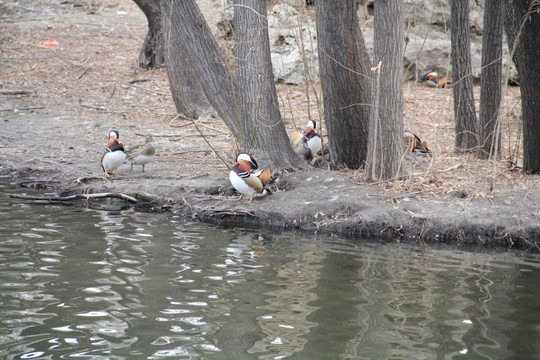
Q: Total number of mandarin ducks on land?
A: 6